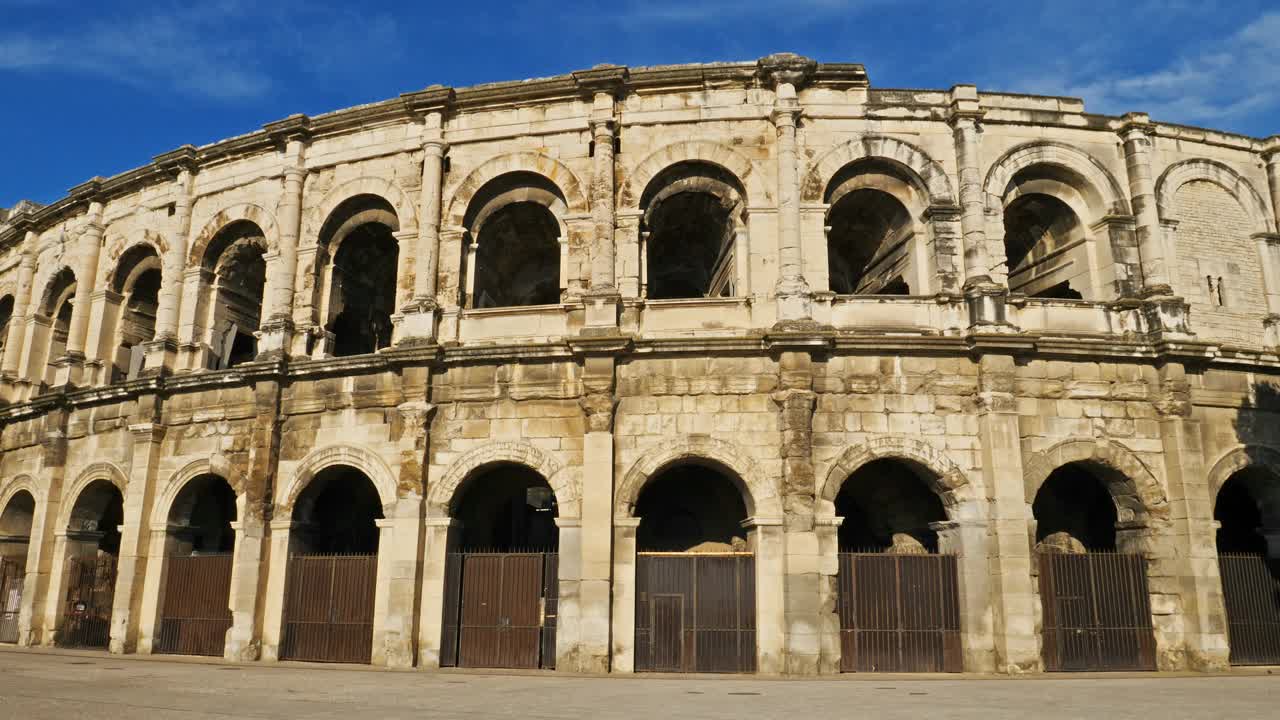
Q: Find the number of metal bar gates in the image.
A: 9